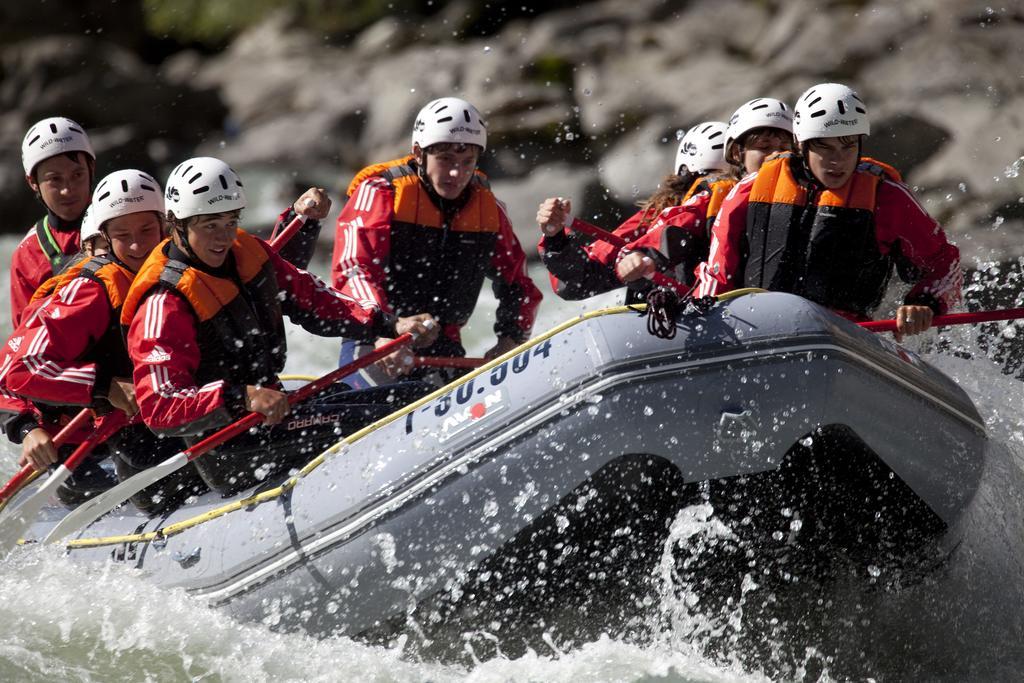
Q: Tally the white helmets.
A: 8